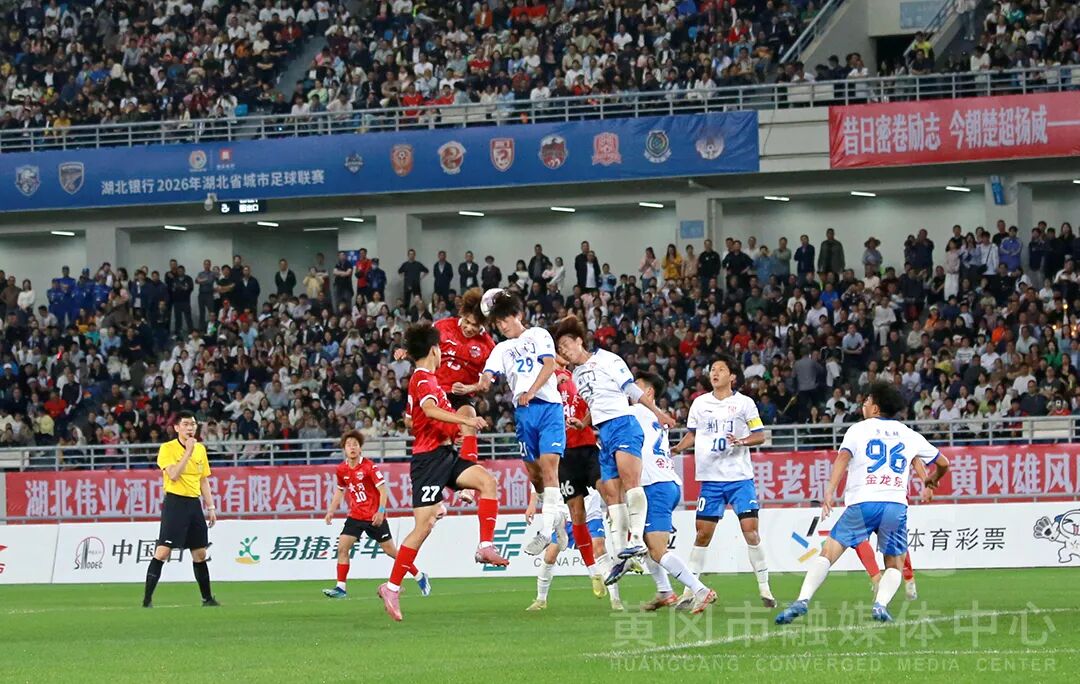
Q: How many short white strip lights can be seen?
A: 11